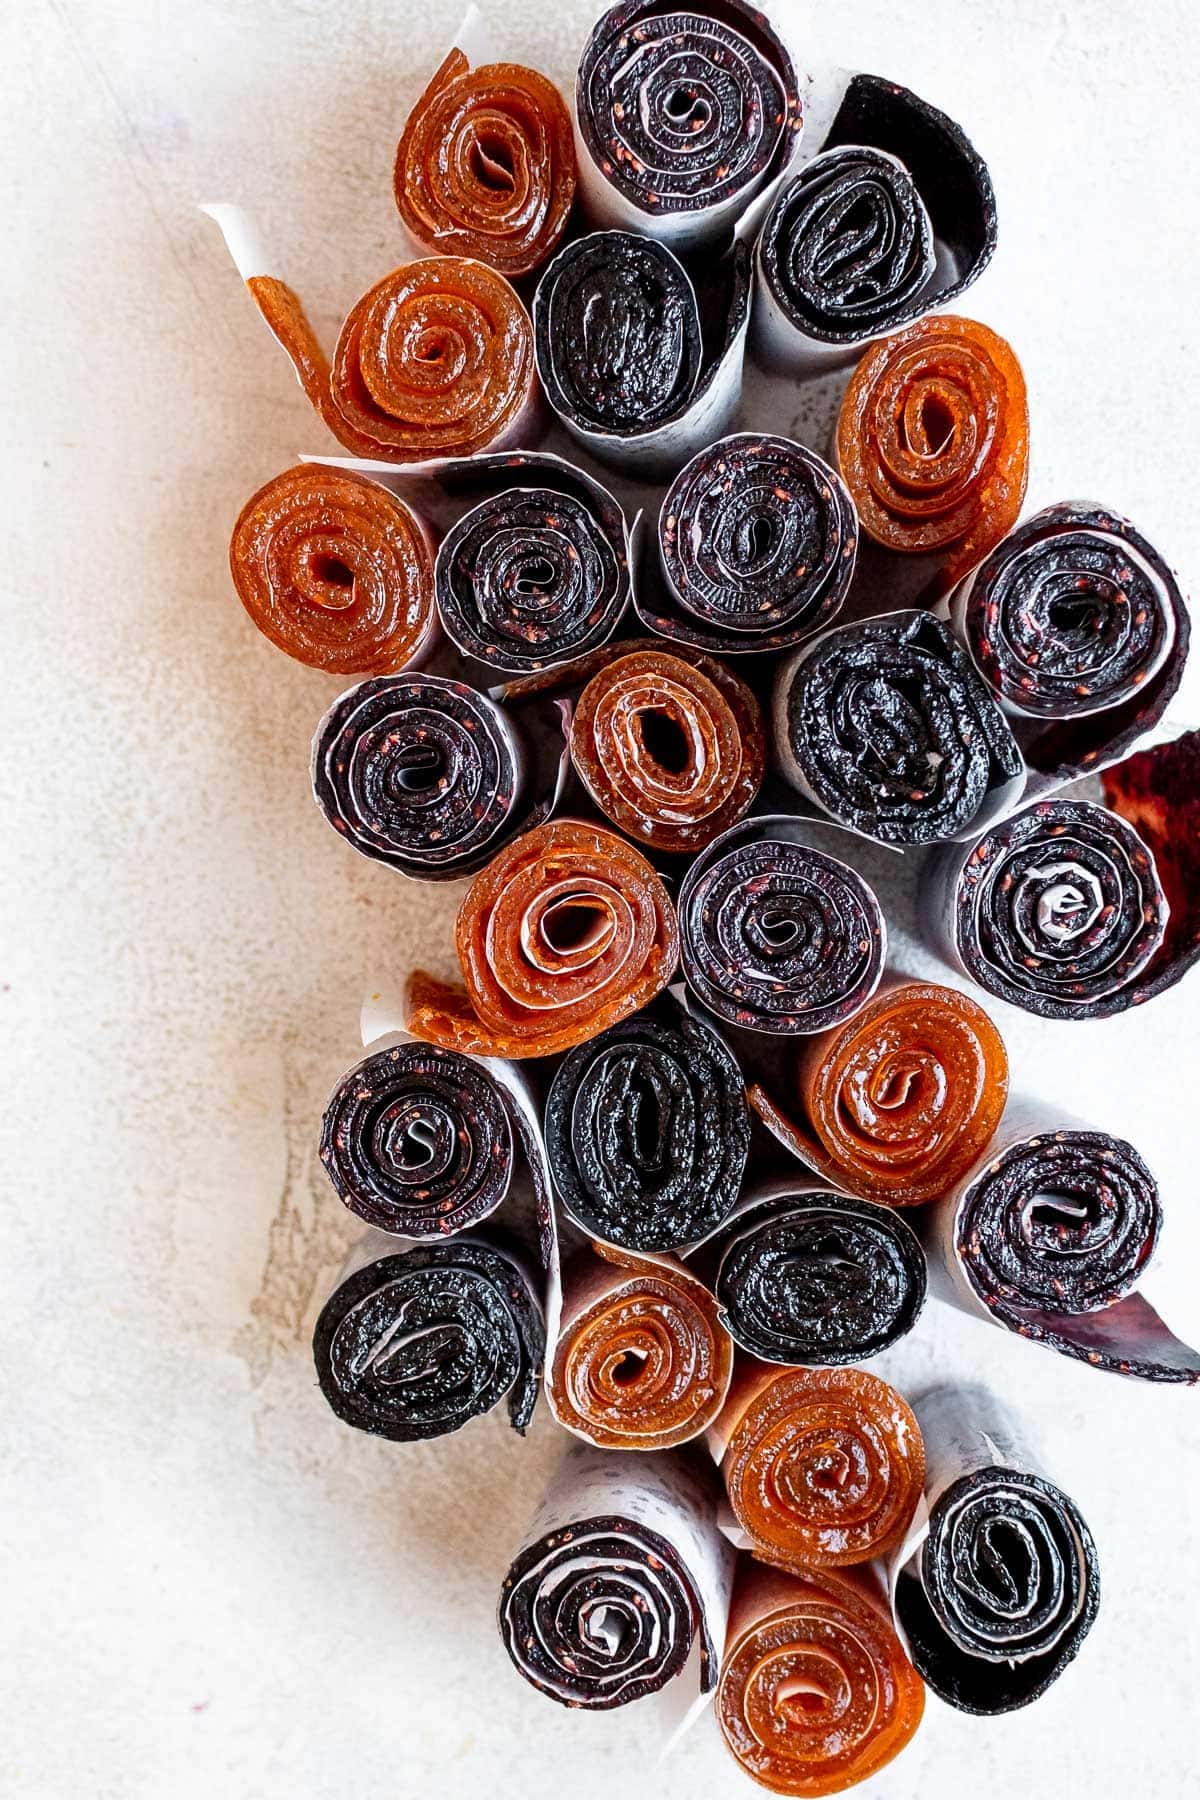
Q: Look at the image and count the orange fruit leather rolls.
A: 10